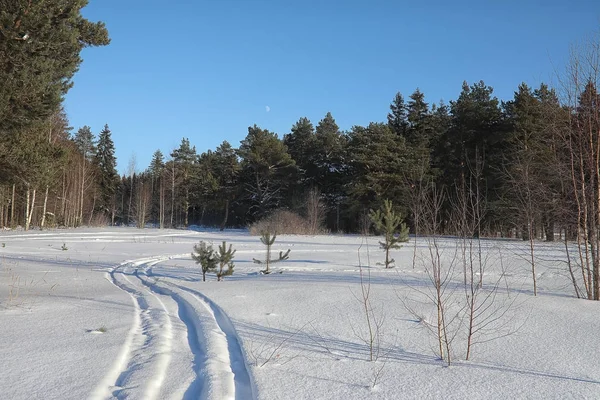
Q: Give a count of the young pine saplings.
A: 4